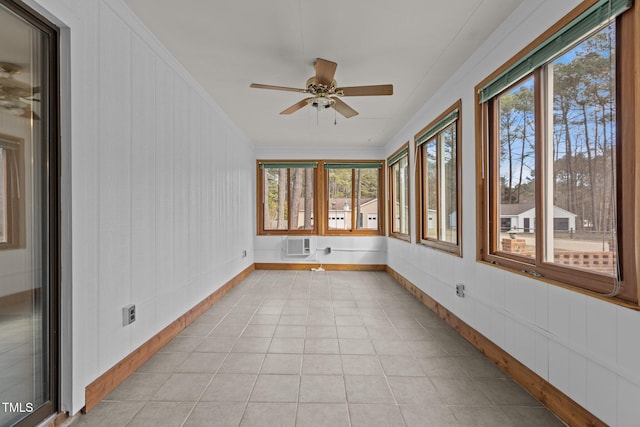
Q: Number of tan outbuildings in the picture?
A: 1